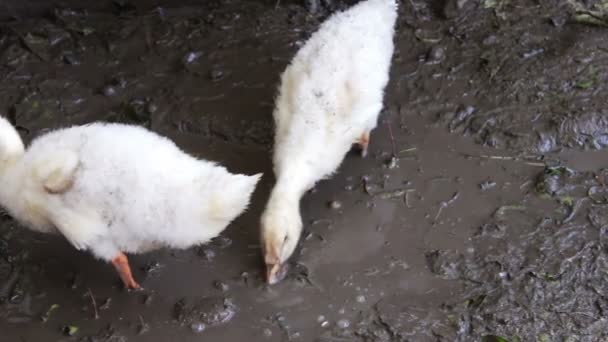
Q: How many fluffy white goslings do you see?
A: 2